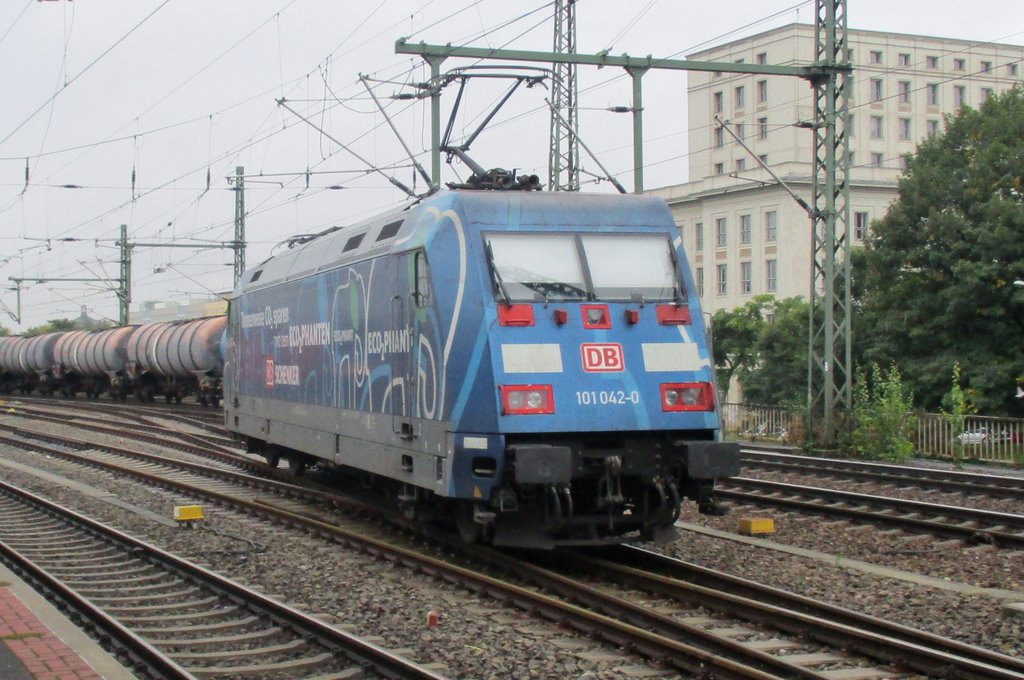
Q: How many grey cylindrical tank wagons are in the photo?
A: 3